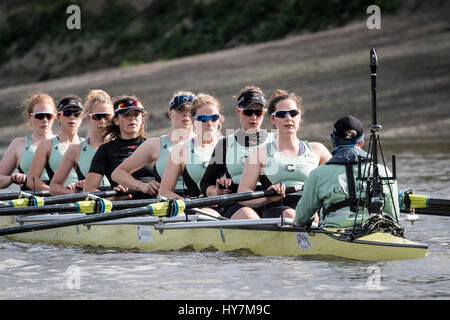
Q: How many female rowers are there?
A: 8